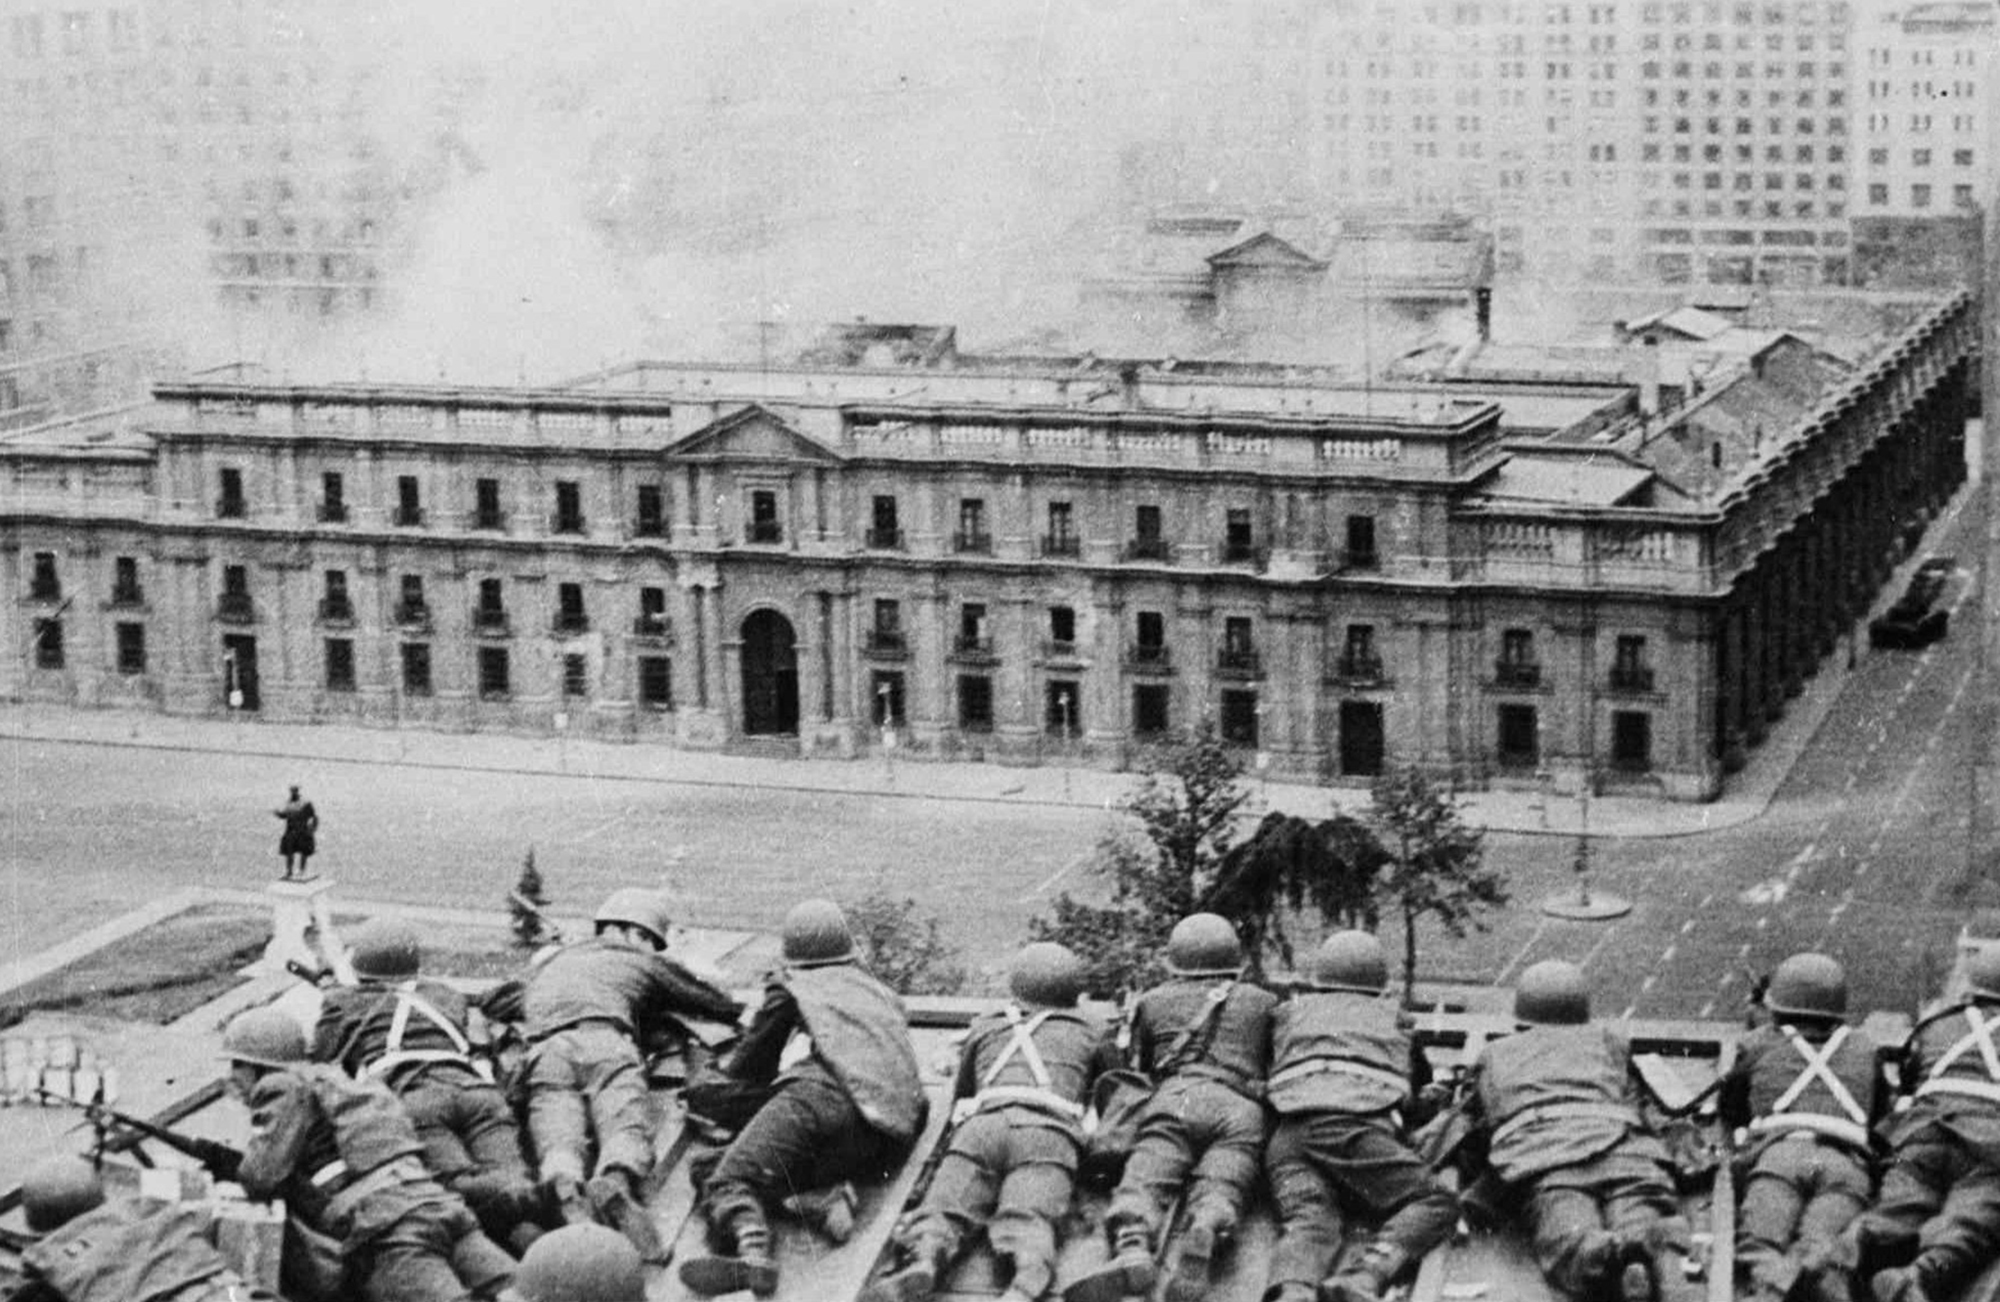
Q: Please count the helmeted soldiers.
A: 12